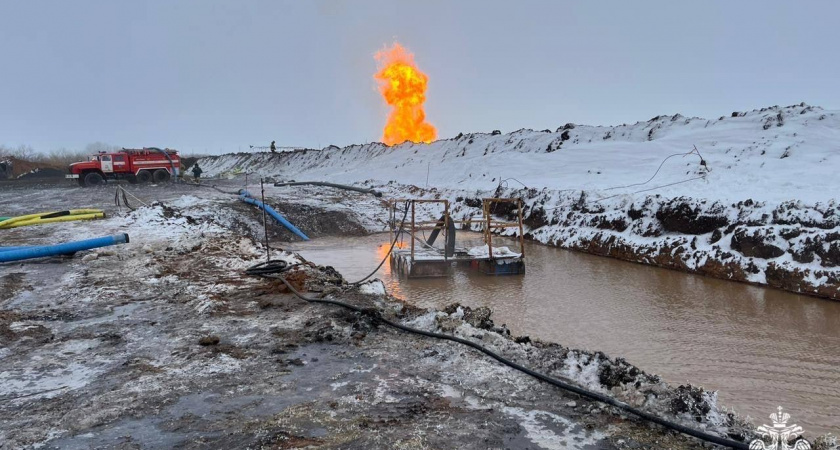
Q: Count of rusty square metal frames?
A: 2